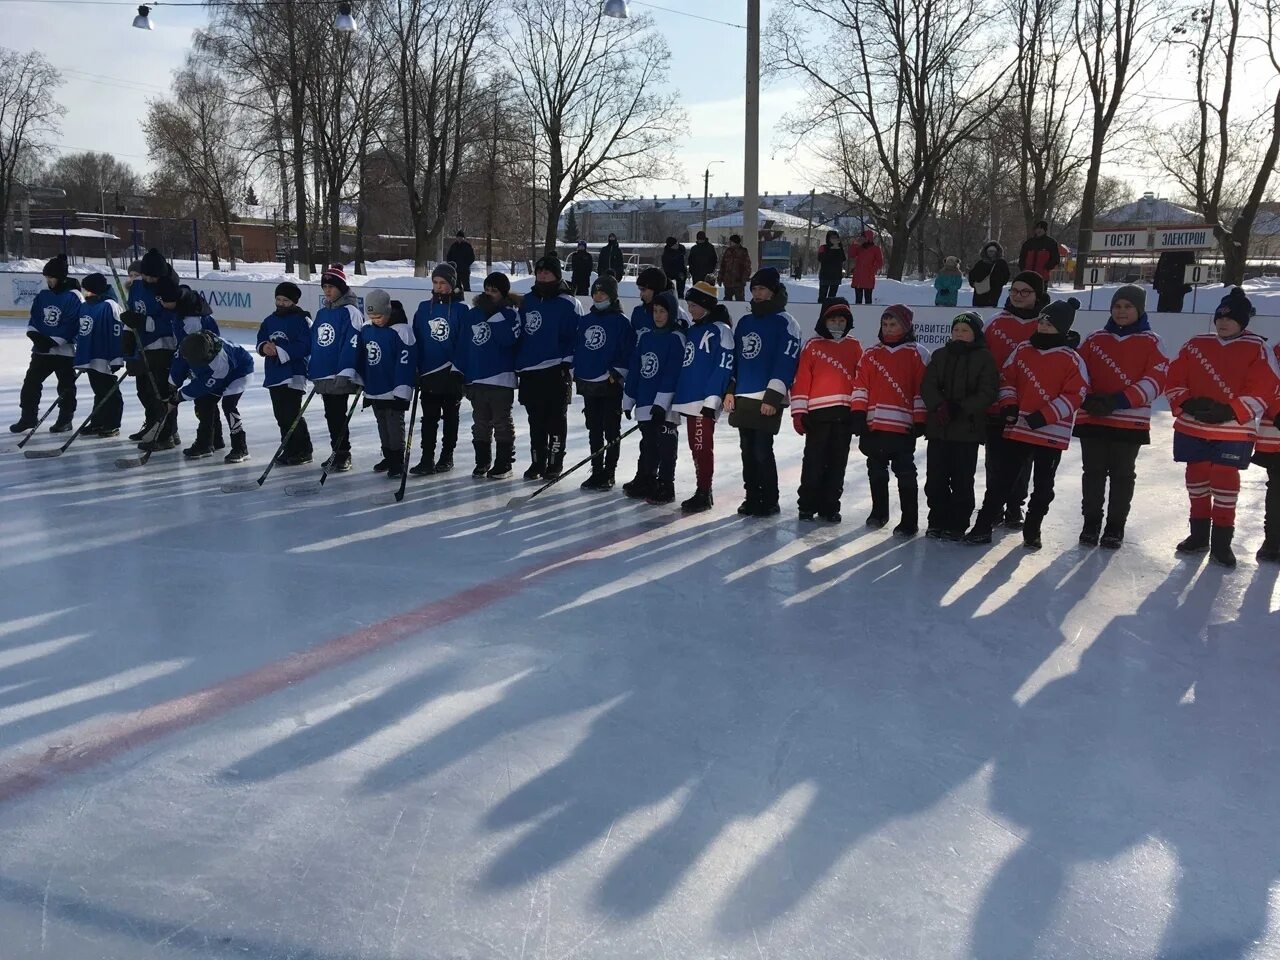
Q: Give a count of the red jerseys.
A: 7